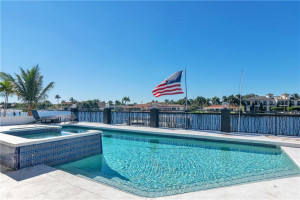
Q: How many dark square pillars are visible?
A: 4